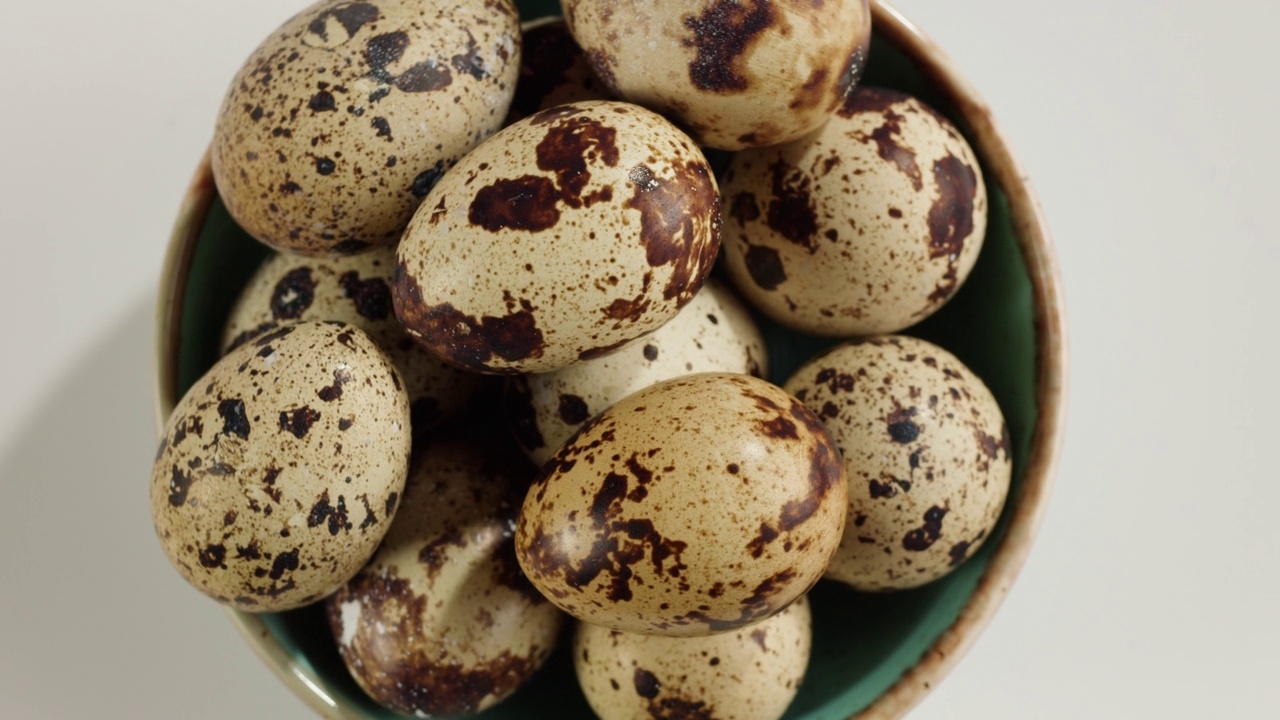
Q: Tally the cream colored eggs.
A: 12